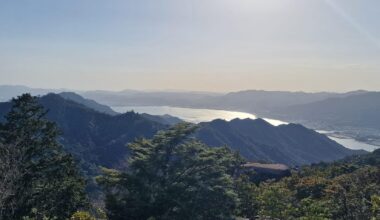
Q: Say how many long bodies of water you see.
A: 1